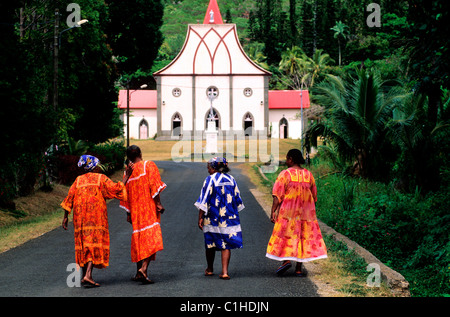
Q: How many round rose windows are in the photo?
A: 3